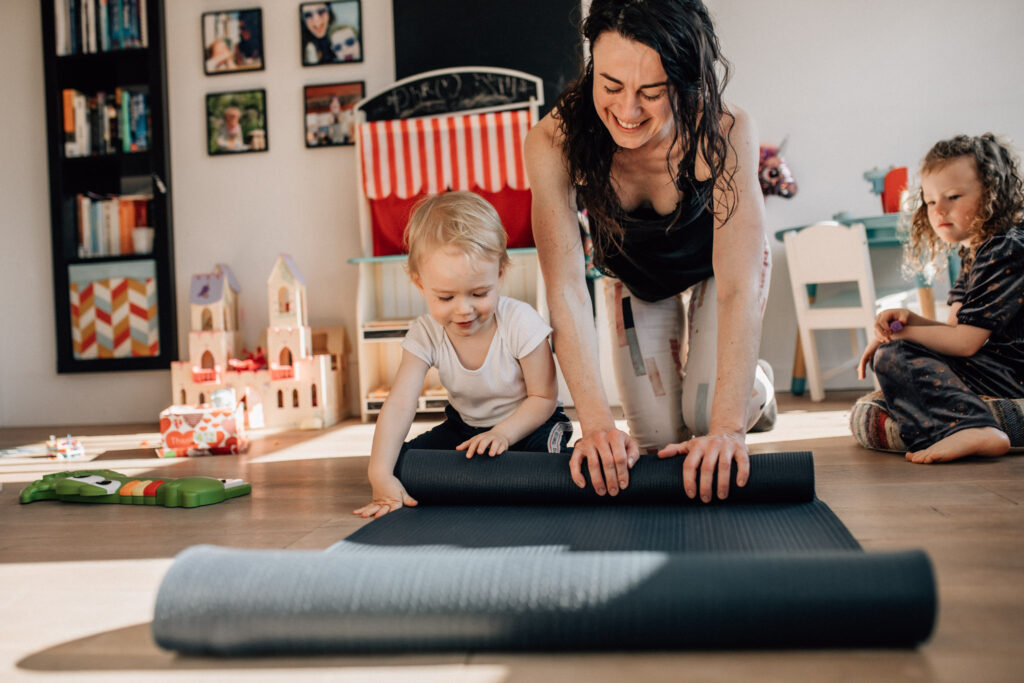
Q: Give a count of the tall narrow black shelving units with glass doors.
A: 1